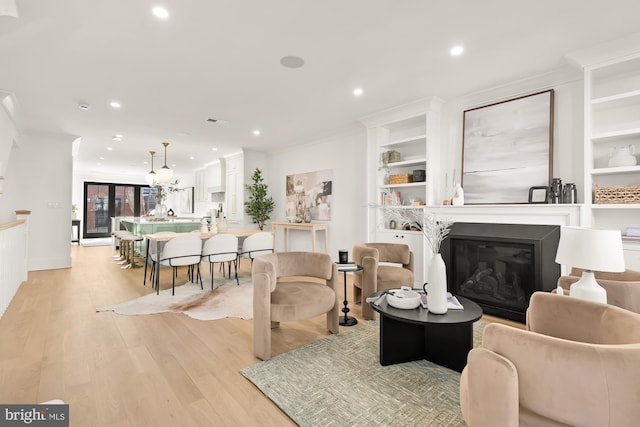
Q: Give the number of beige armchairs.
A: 4